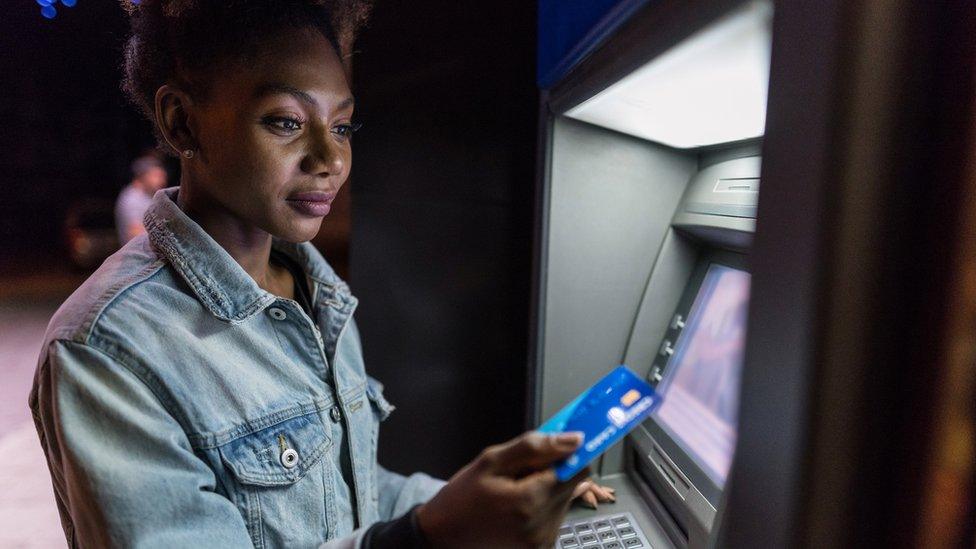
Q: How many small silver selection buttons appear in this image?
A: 3